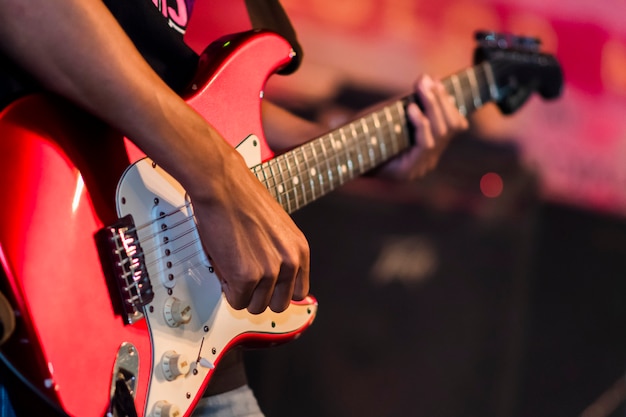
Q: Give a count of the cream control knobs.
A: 3